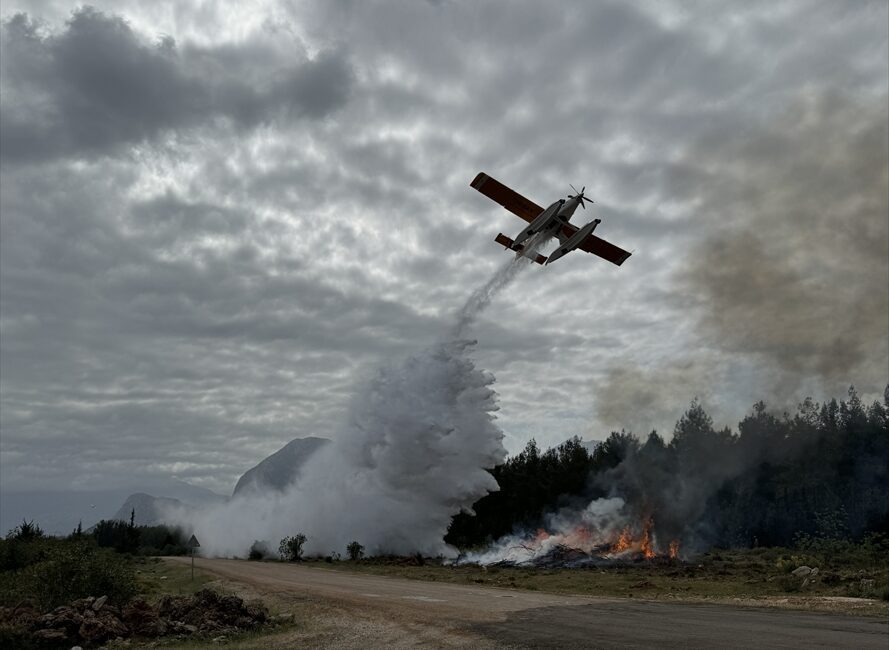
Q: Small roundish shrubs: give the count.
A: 3